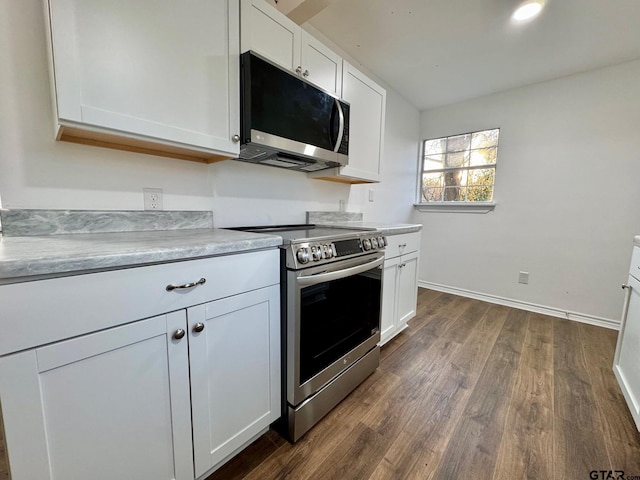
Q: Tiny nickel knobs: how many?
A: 8